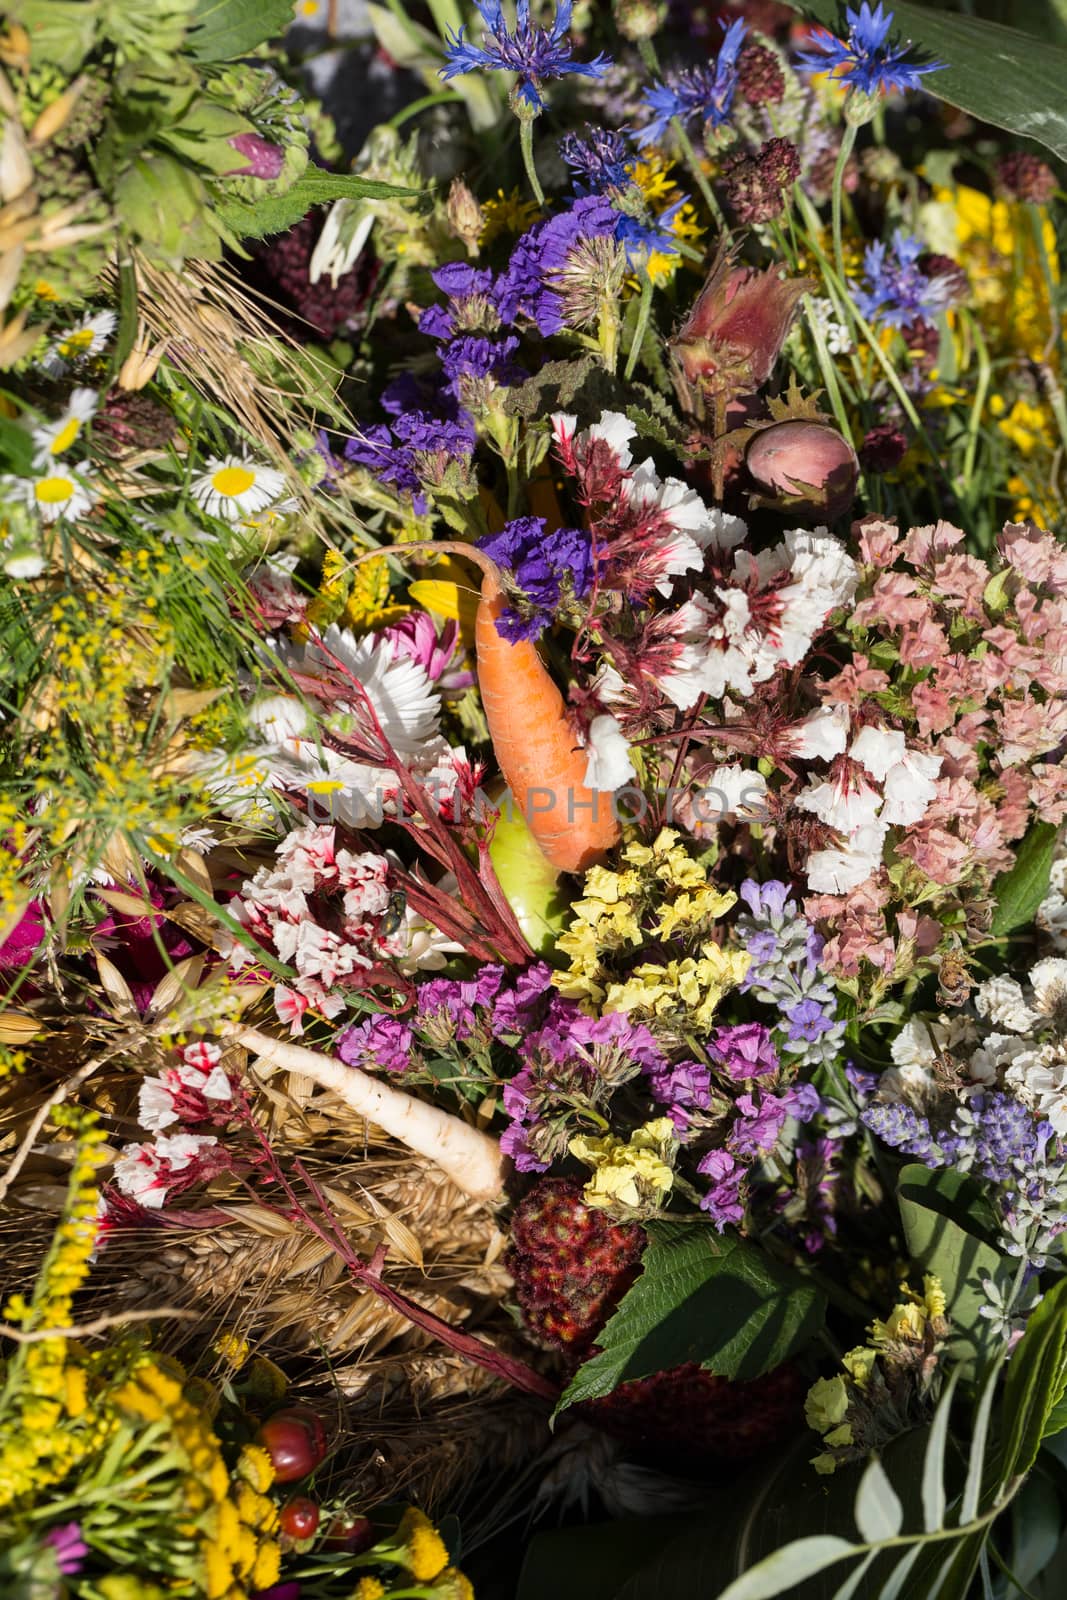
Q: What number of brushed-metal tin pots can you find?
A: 0